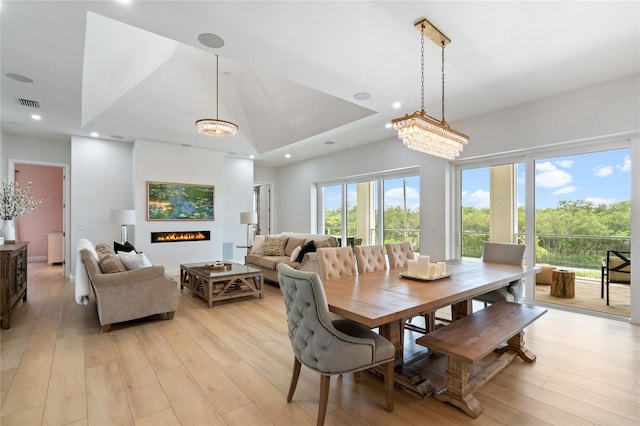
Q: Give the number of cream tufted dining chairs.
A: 3